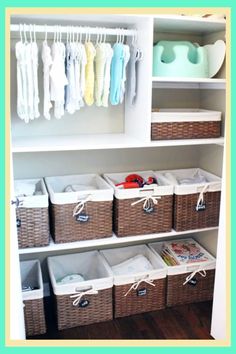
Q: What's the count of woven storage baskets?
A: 9